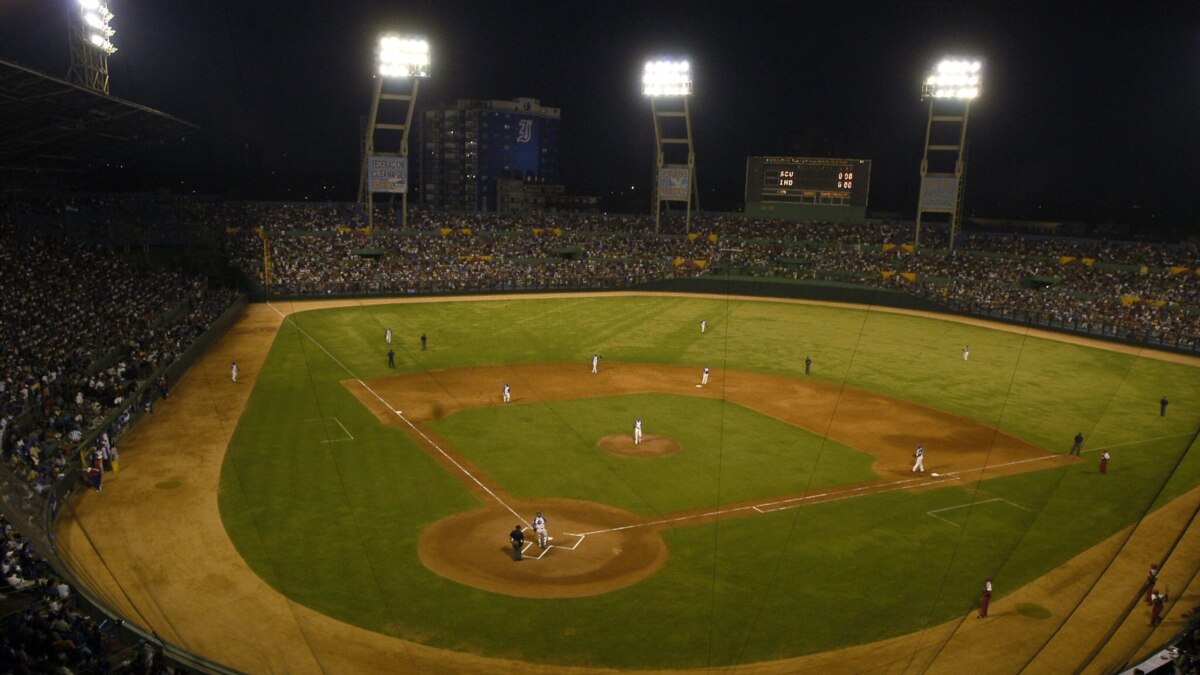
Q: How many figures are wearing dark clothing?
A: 6